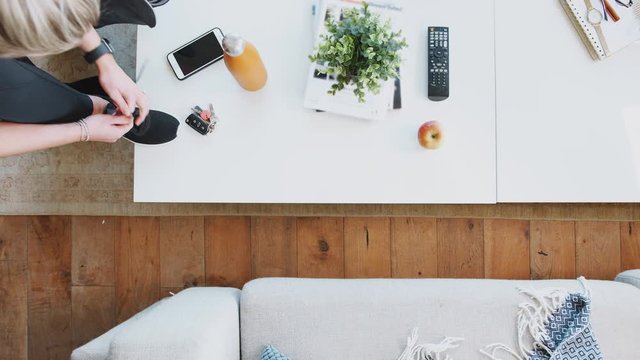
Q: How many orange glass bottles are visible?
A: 1